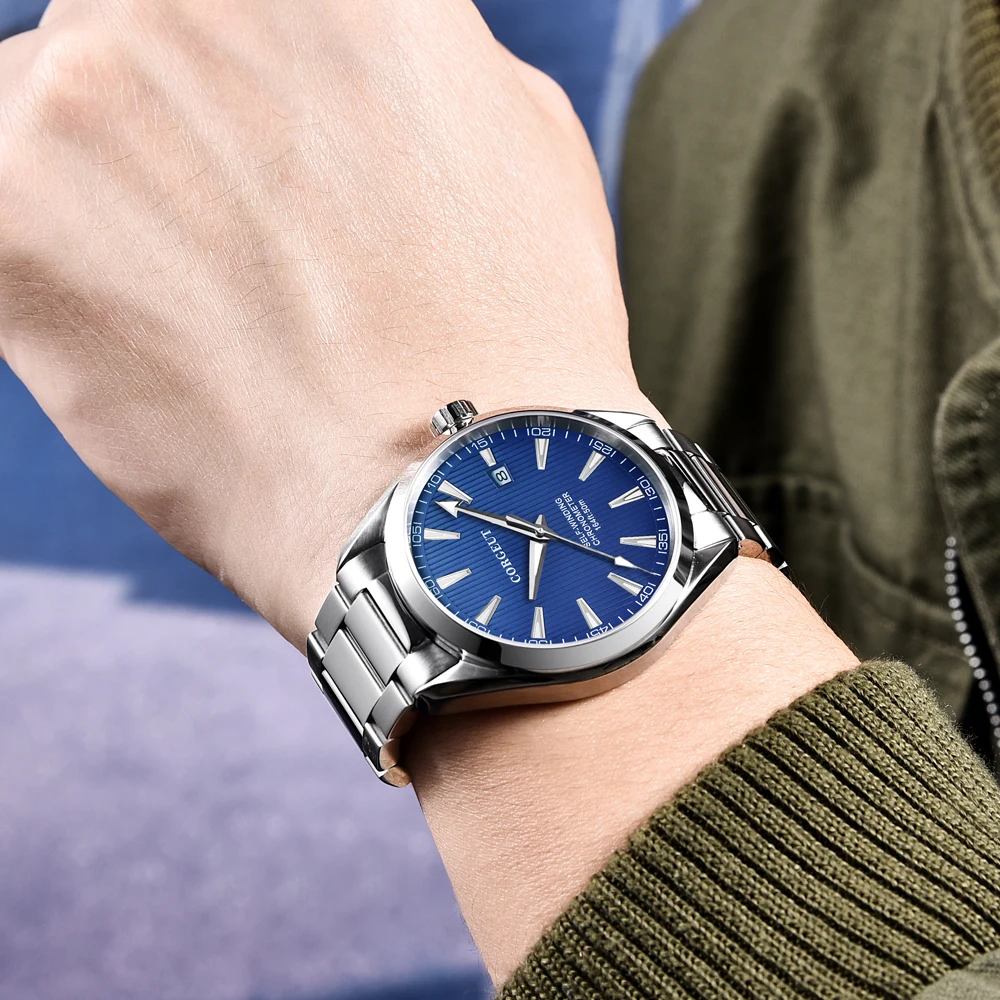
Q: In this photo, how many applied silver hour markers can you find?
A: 12